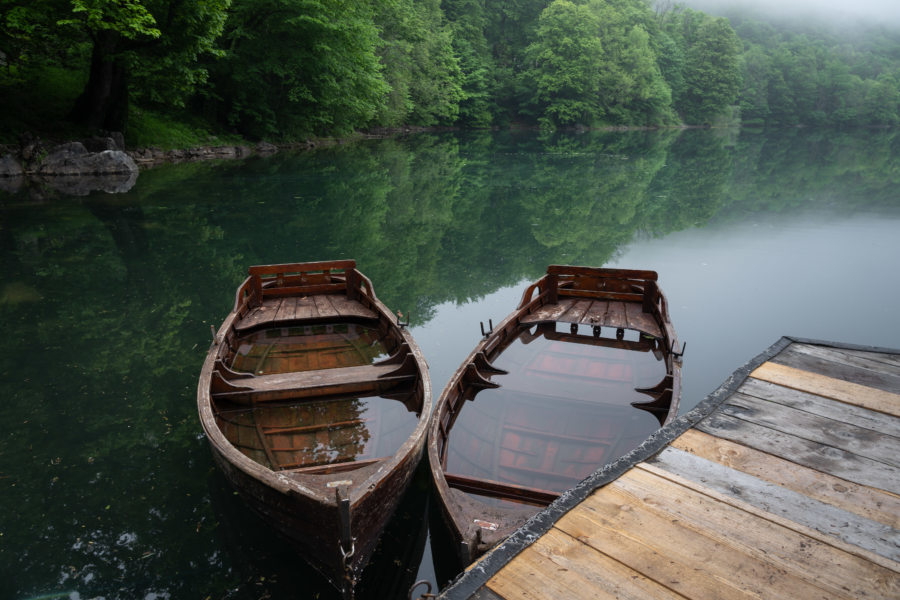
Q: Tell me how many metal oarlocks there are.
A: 4